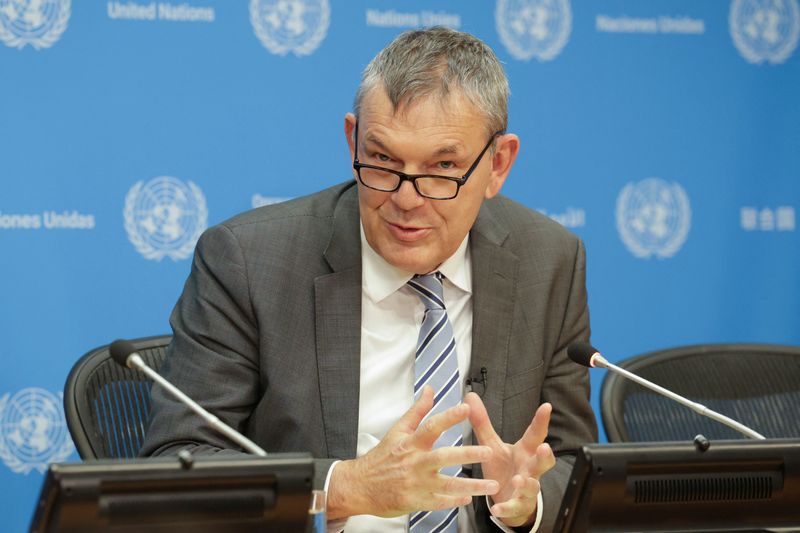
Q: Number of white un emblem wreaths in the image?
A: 7